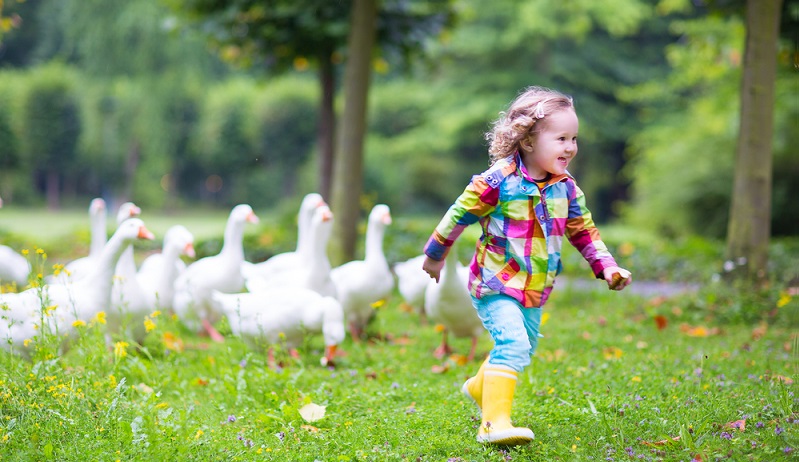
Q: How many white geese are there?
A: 12